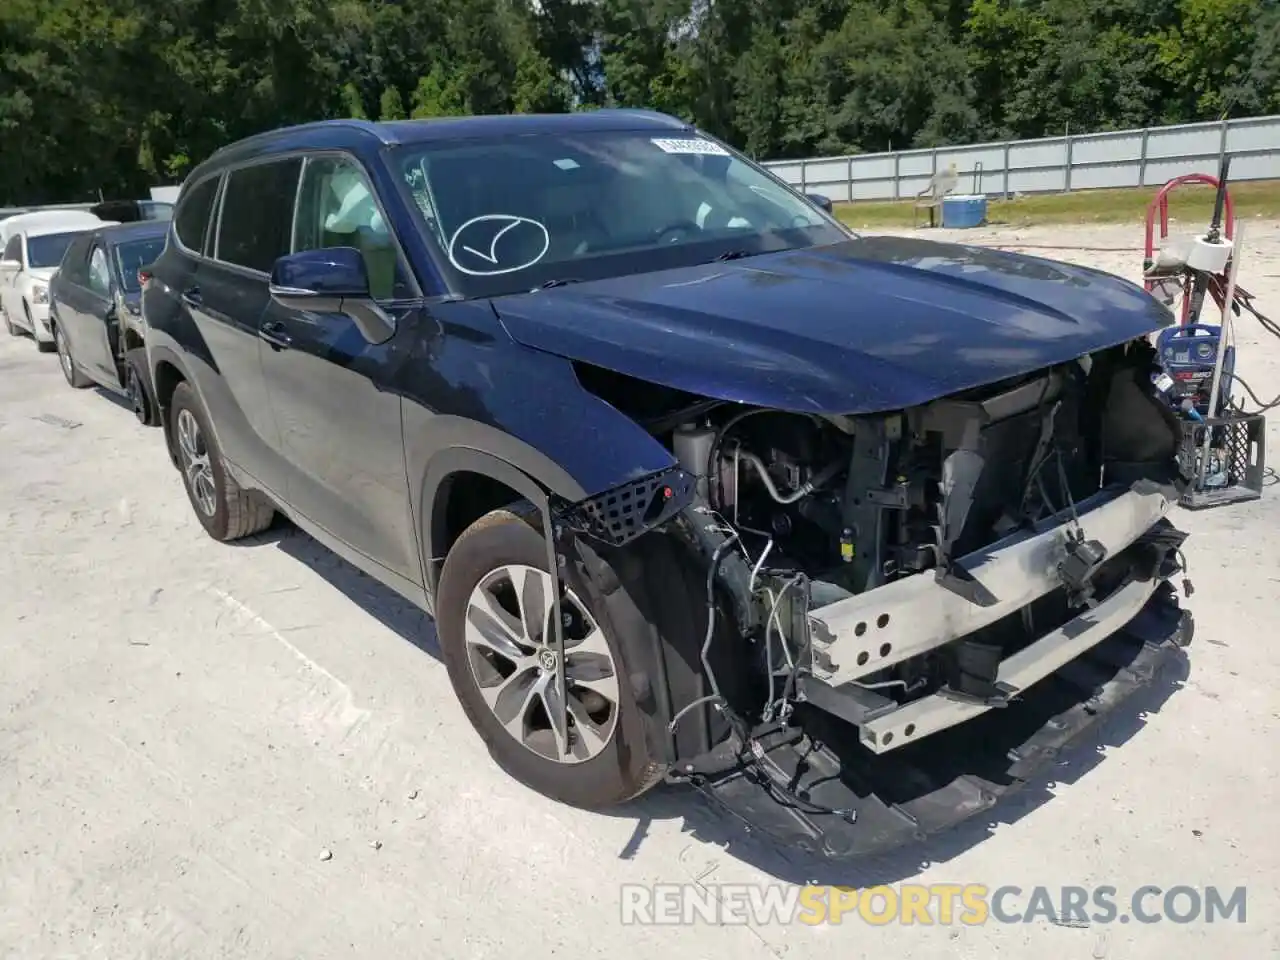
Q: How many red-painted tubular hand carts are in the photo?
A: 1